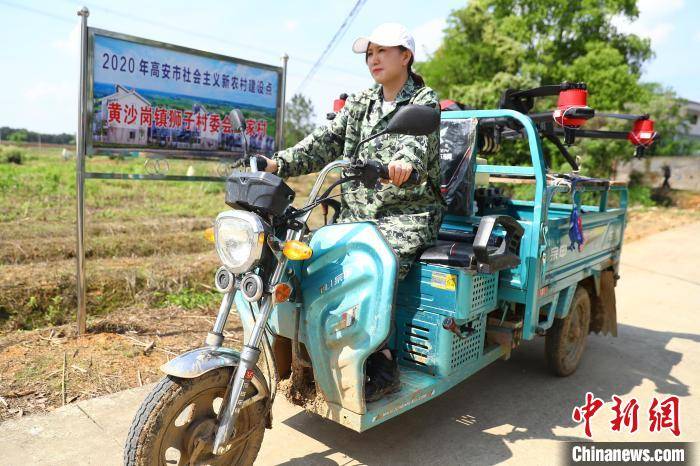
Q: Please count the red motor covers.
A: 3